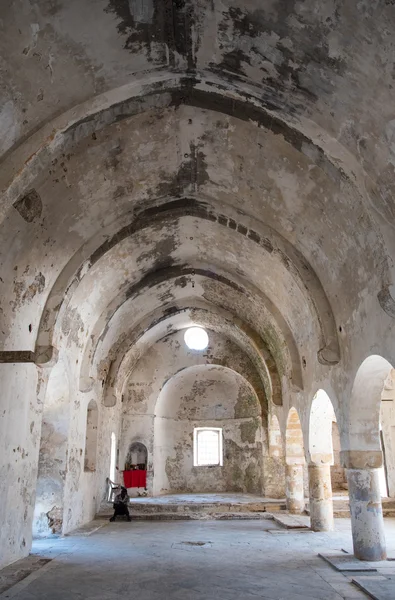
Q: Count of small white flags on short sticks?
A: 0